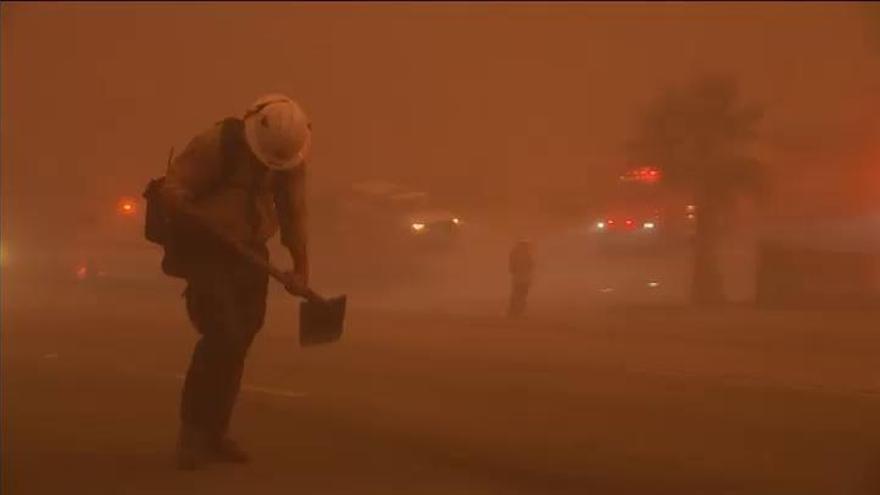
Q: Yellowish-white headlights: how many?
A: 4